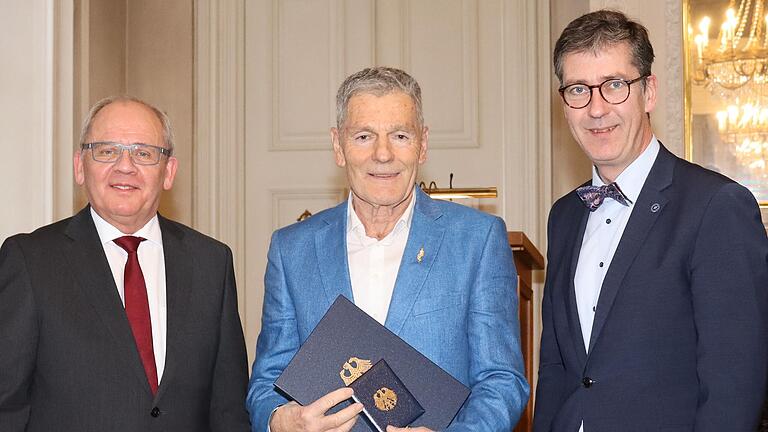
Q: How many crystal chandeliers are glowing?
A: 2